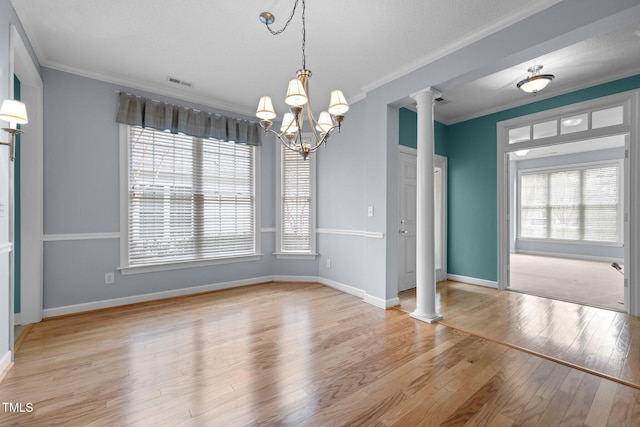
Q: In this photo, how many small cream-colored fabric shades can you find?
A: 6